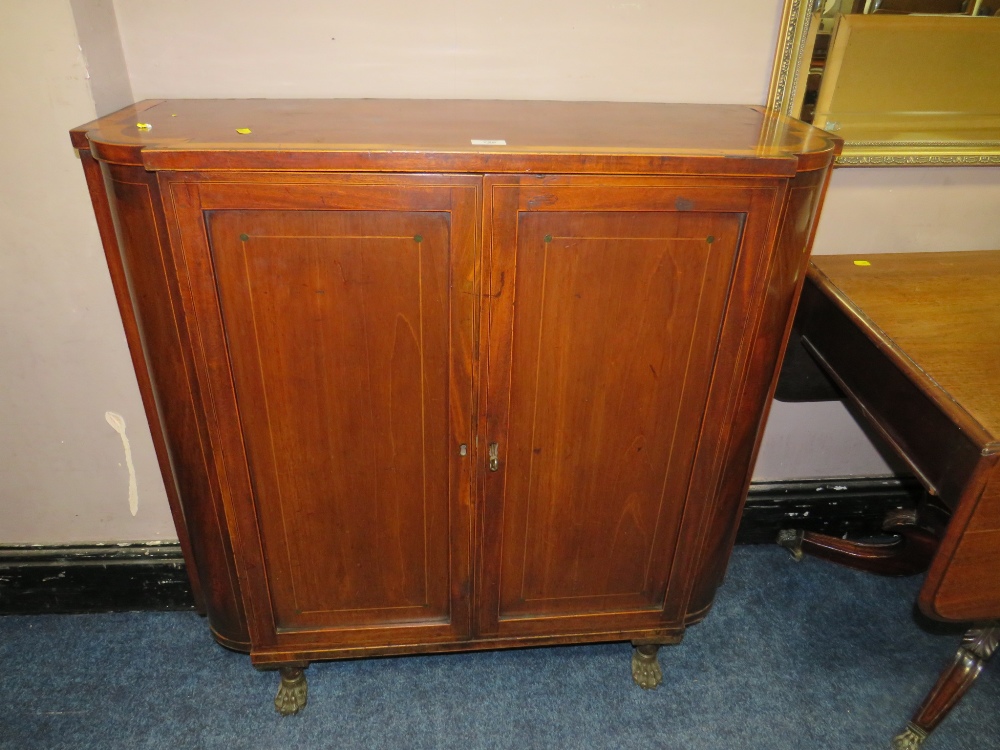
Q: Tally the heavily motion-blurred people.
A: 0